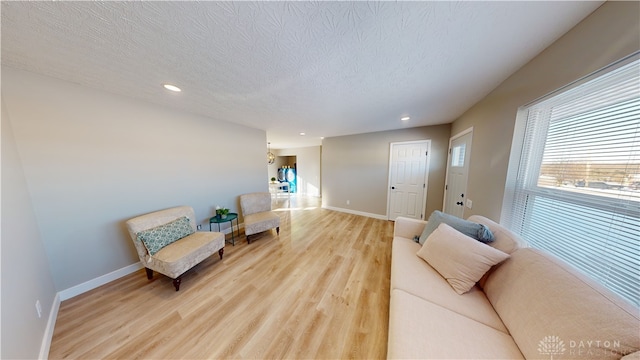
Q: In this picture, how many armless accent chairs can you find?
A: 2